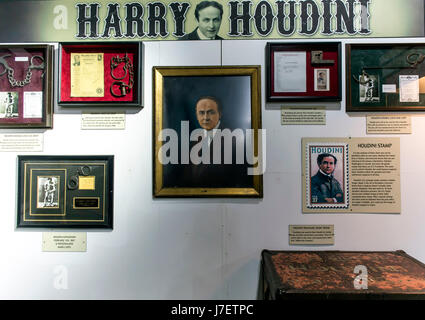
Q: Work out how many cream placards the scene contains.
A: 7